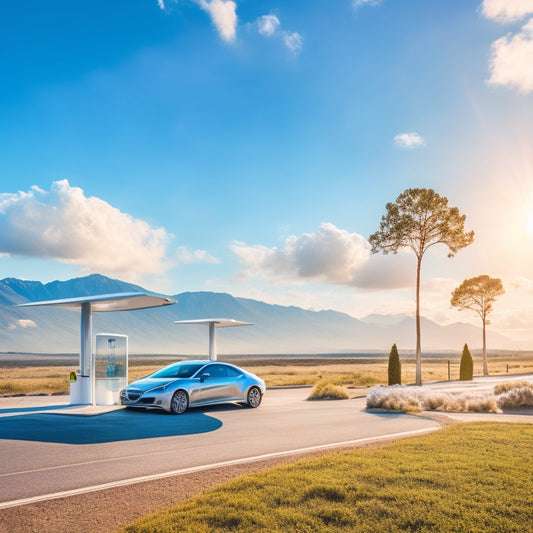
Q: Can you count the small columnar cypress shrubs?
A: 2